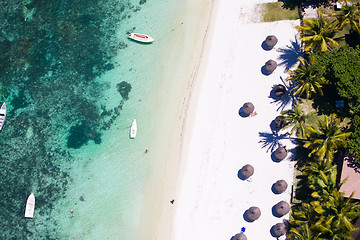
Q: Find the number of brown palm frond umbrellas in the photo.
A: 12